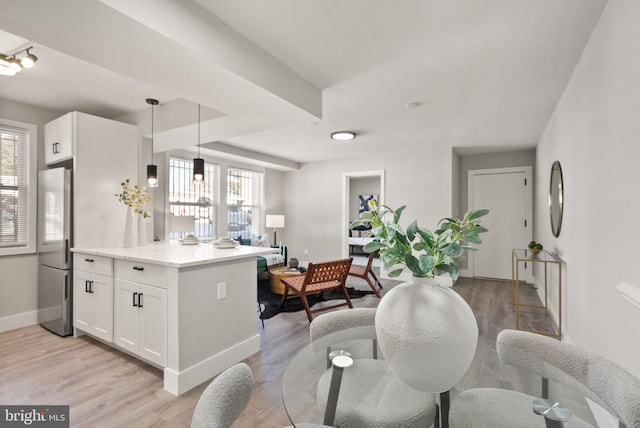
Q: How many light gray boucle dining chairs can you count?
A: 3